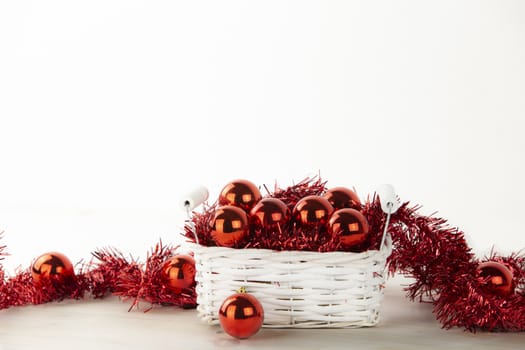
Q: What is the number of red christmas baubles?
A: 10